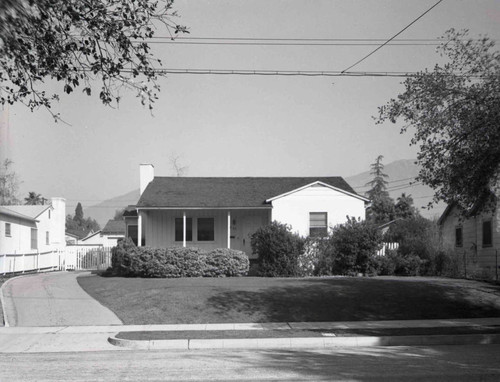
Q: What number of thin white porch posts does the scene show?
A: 3